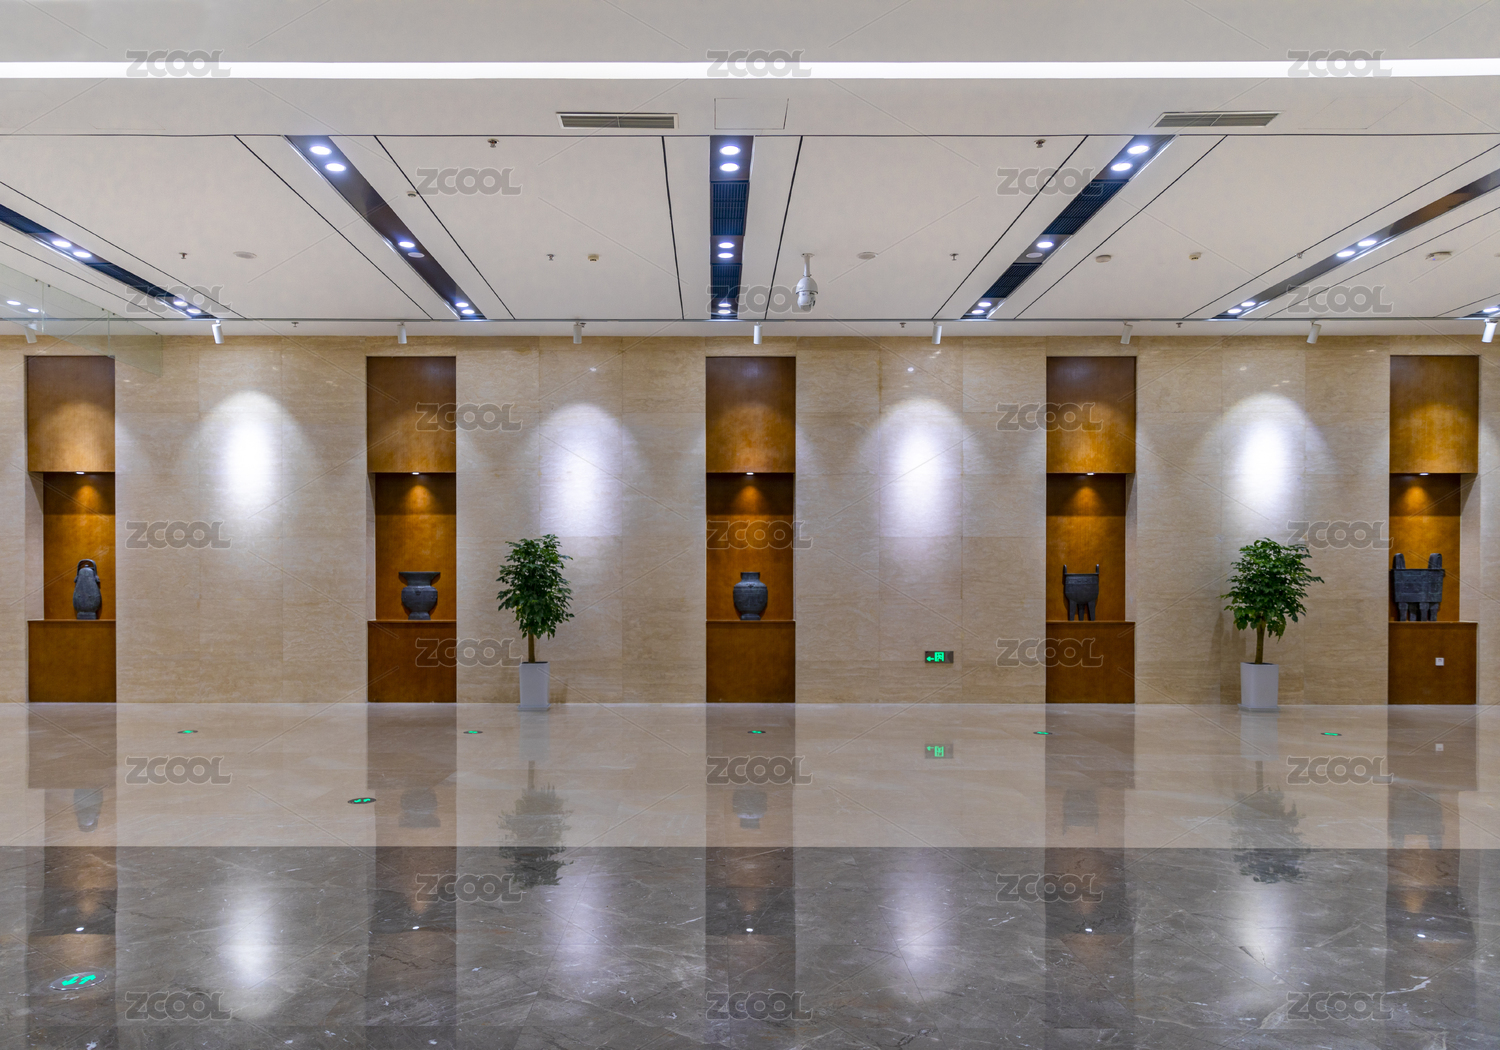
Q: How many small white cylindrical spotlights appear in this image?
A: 9